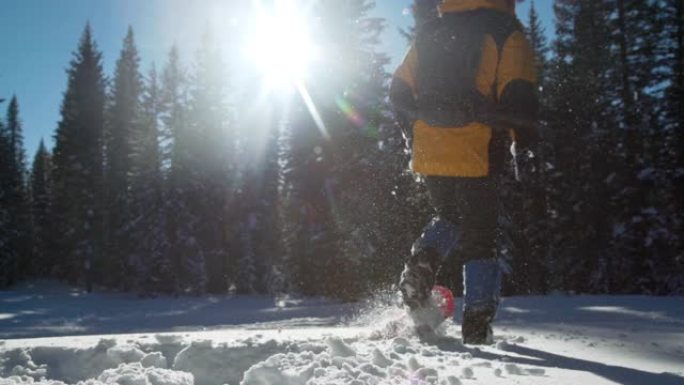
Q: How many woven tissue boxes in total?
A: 0